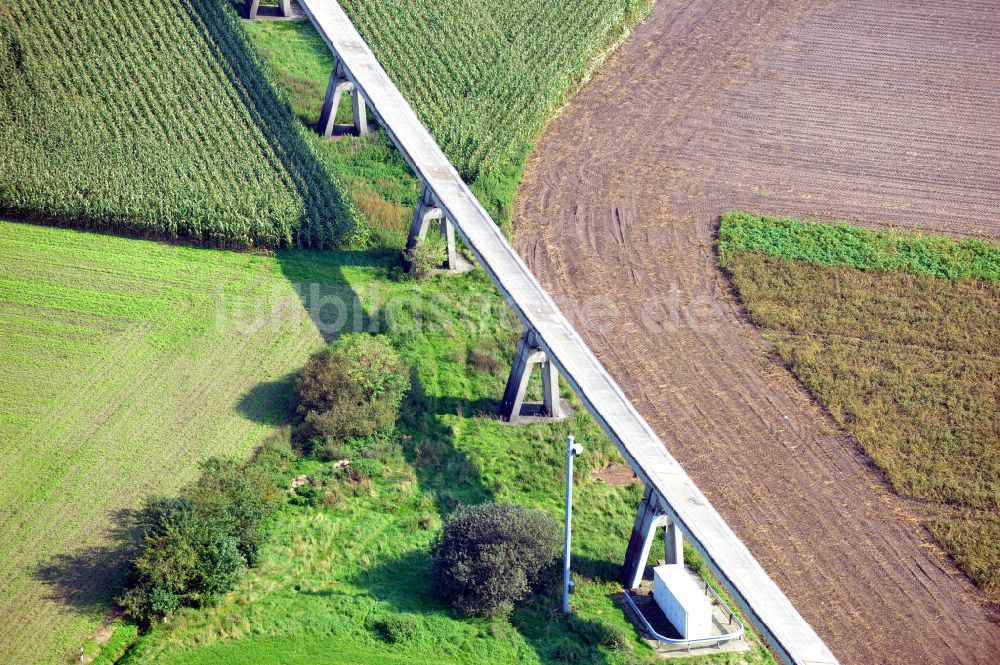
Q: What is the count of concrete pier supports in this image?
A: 5